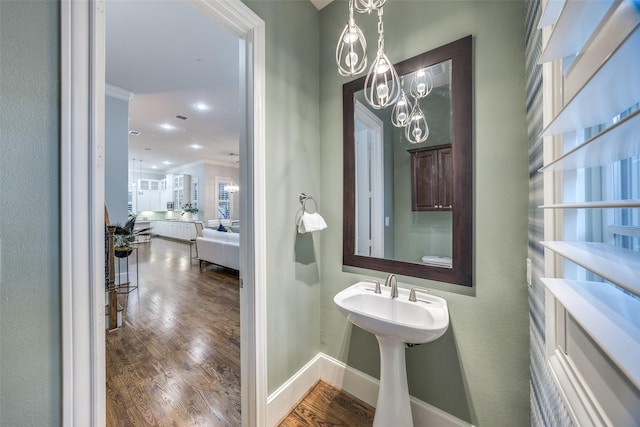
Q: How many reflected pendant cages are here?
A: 3